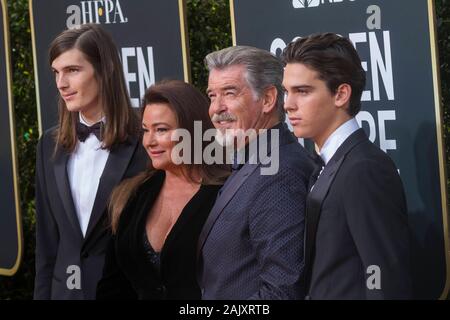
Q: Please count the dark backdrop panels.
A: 3